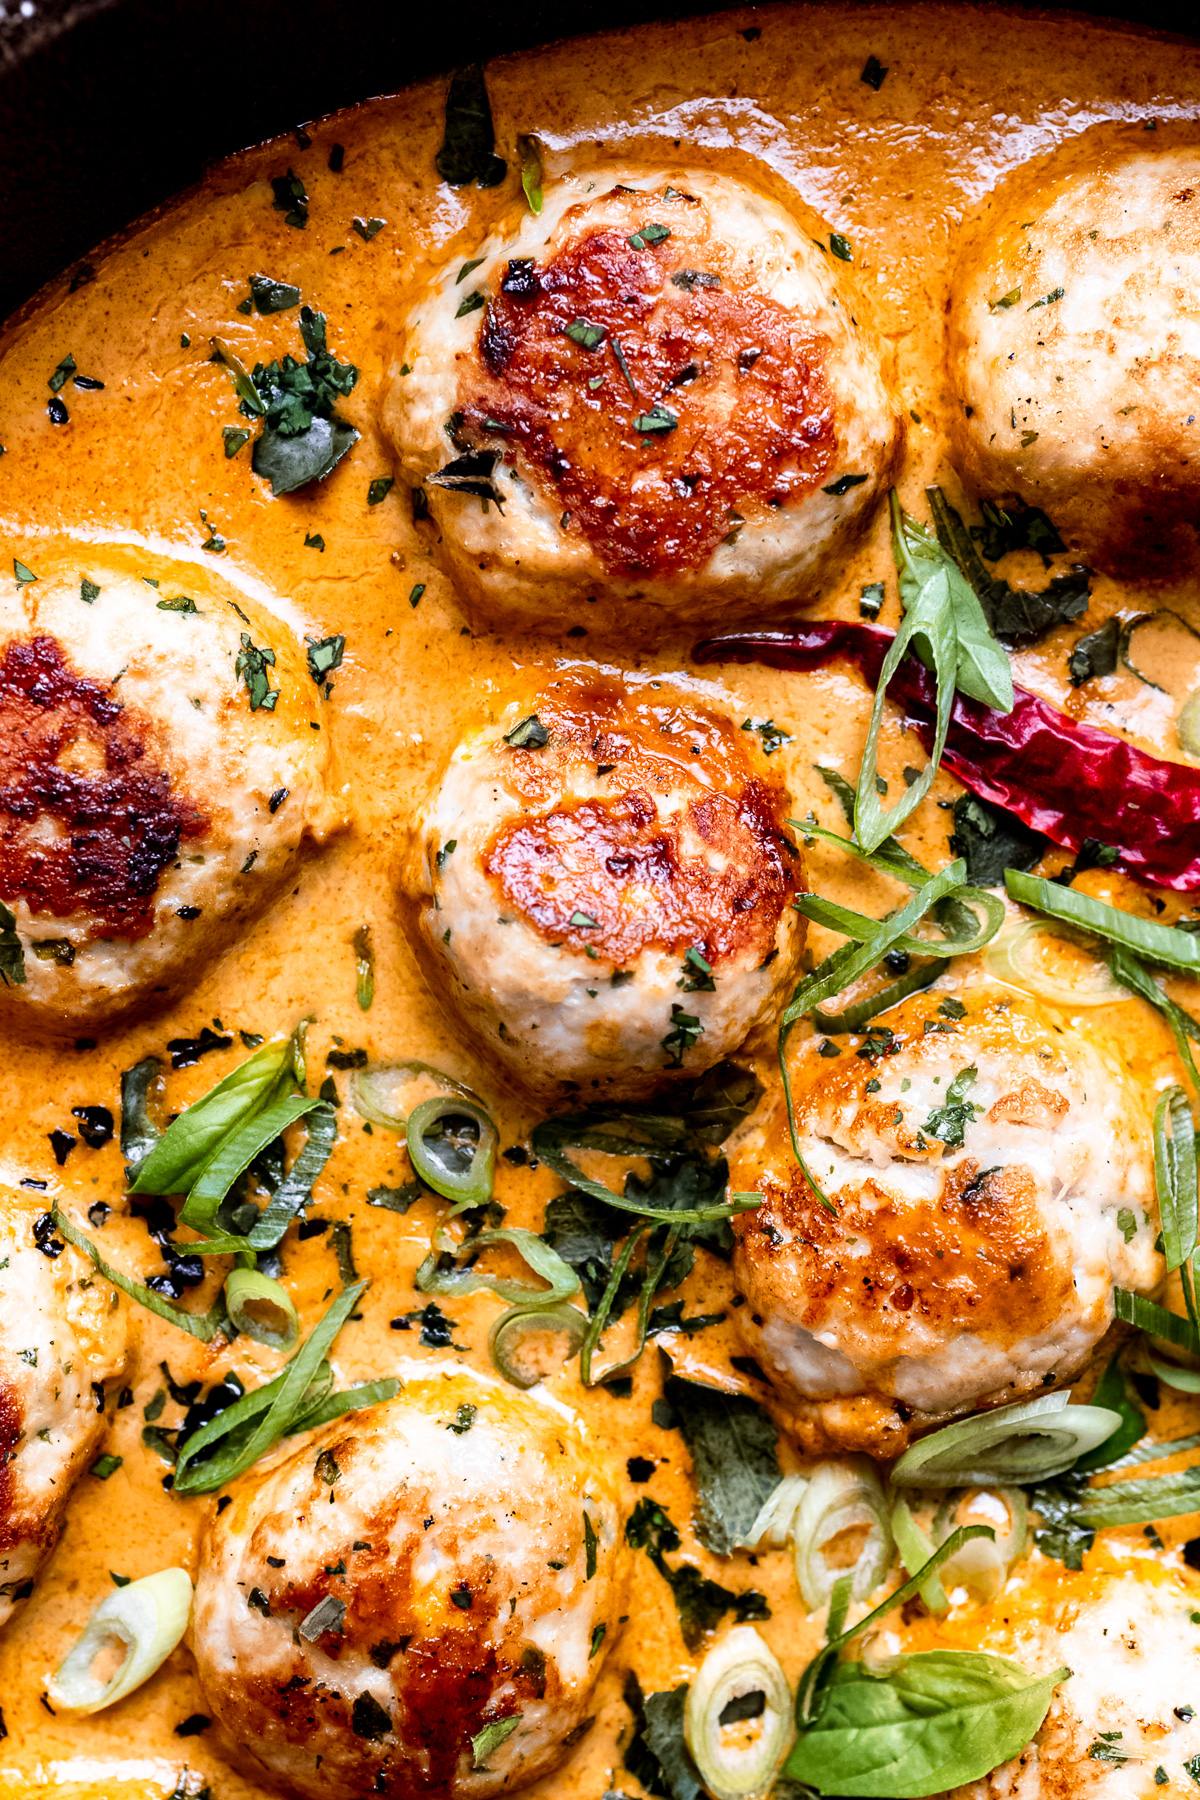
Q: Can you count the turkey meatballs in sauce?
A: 8